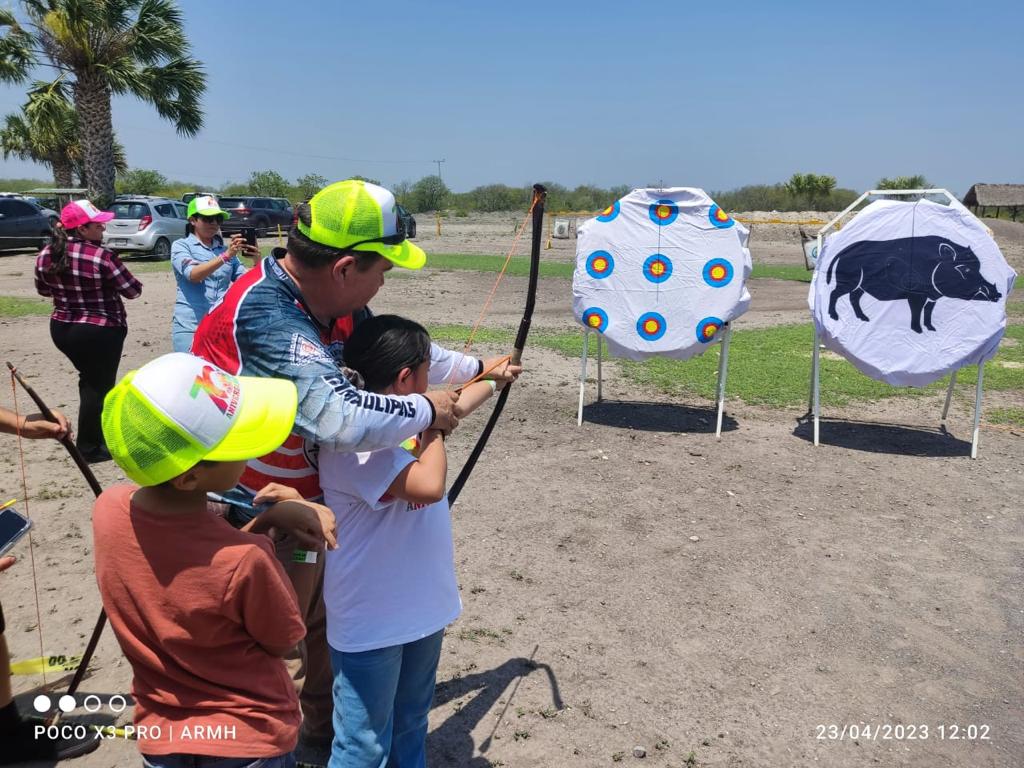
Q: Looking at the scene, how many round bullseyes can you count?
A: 9